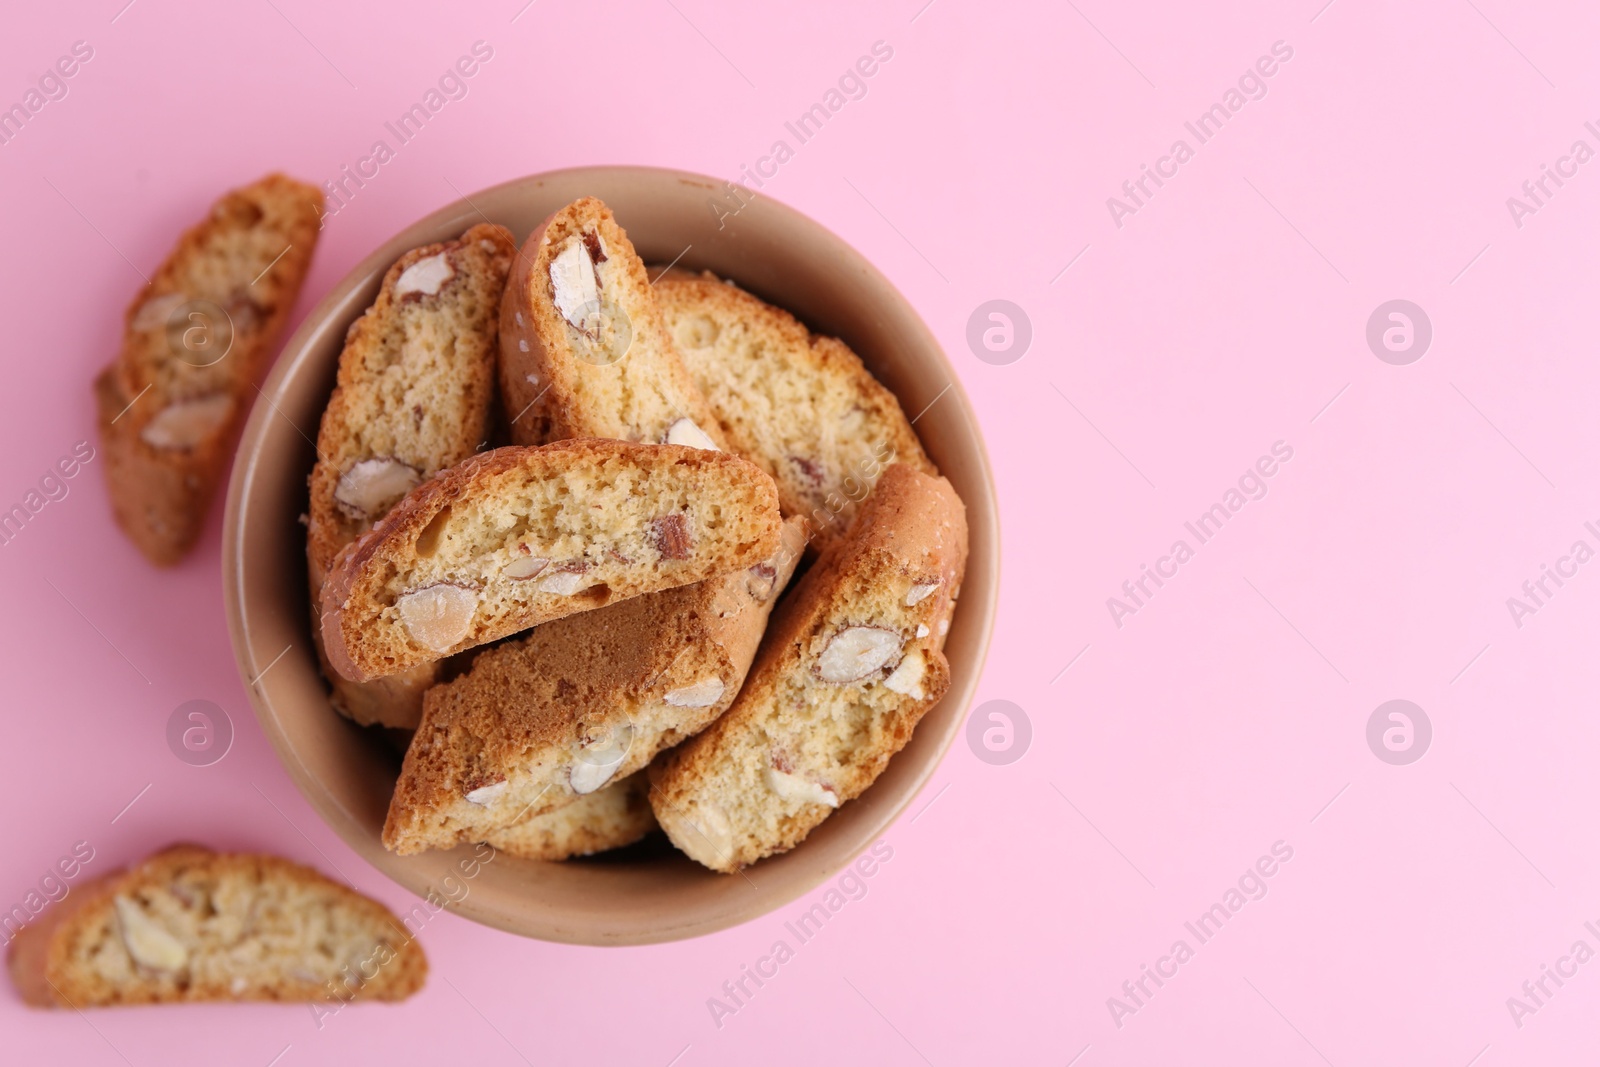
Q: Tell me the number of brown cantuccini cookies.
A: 9